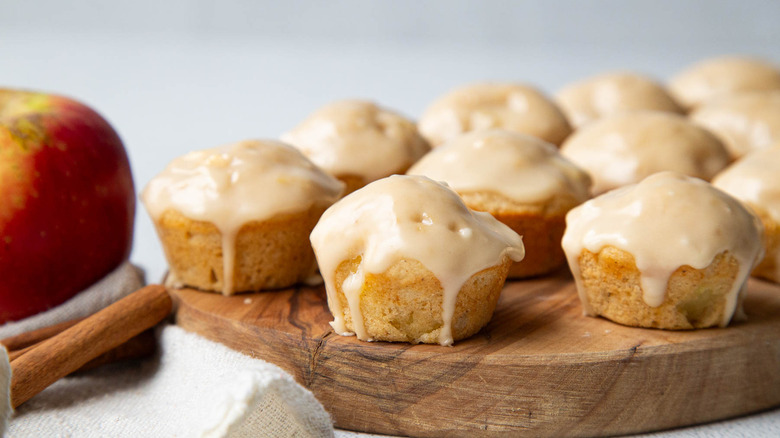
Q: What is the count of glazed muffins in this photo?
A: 11